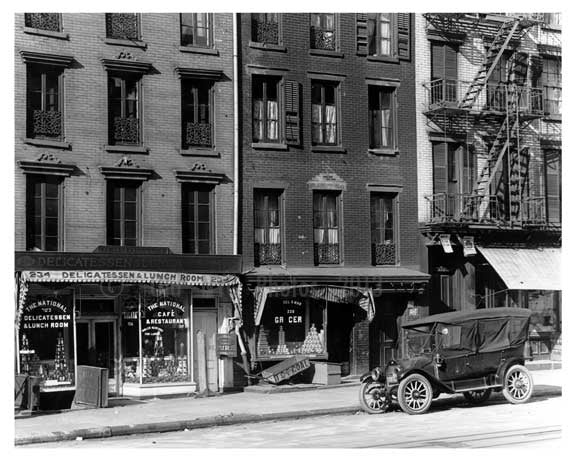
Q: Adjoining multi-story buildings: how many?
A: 3